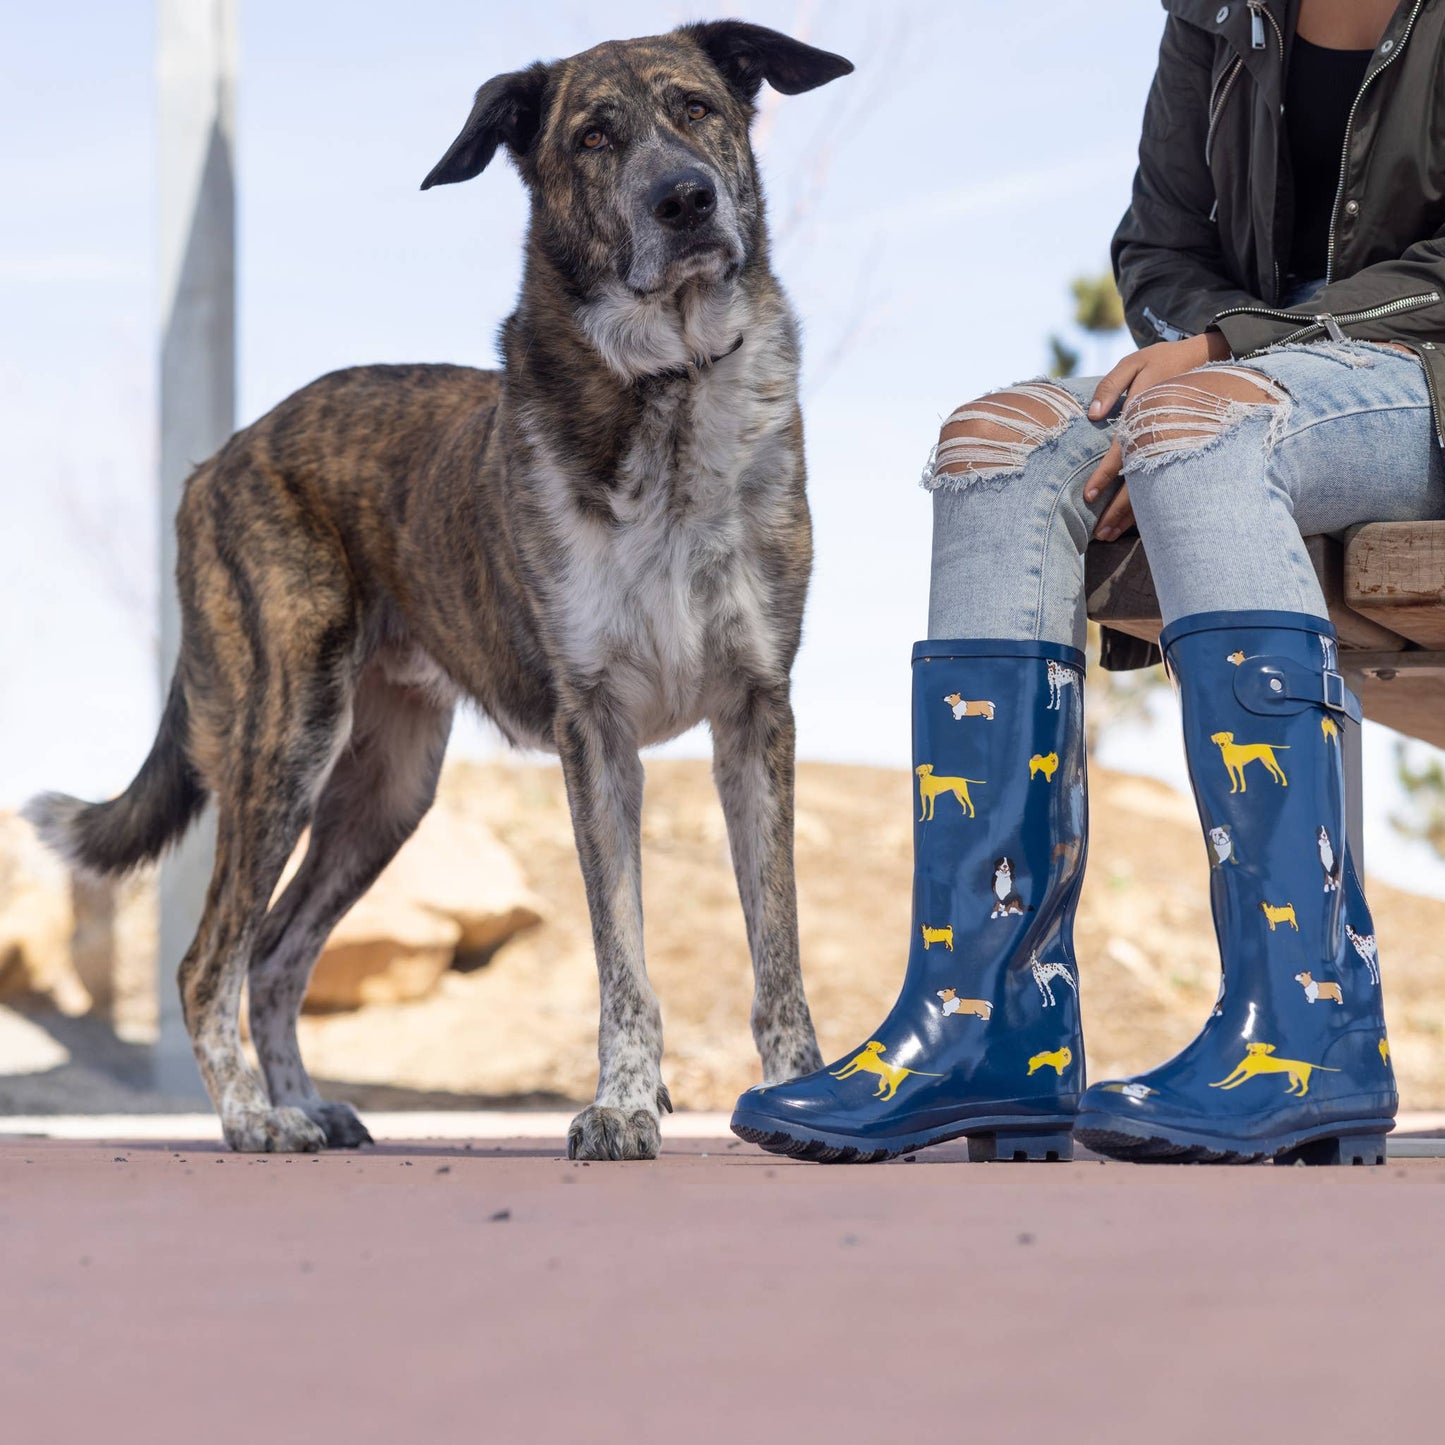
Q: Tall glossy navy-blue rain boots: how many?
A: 2